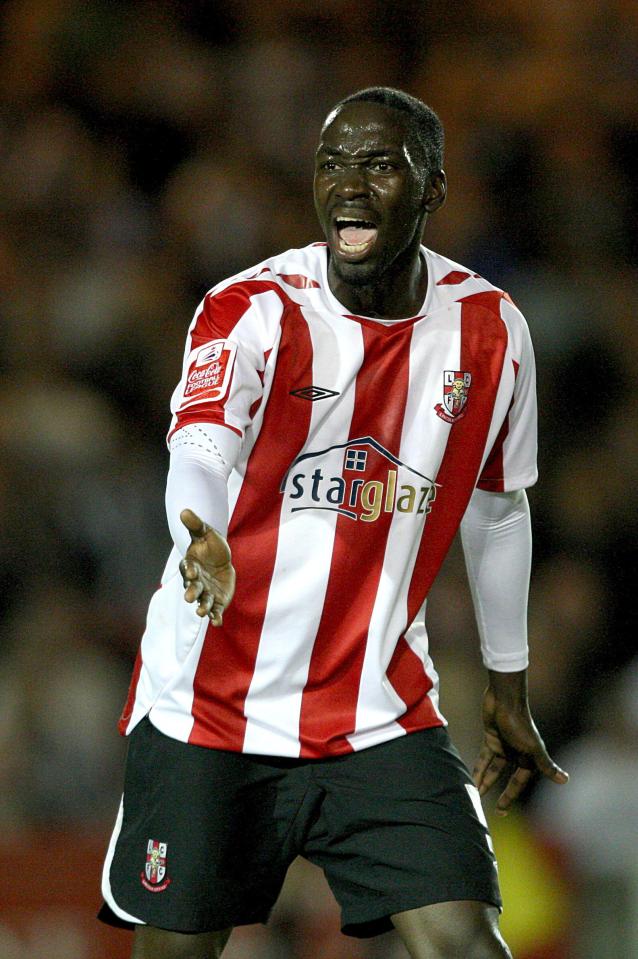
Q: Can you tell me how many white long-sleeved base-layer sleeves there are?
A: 2